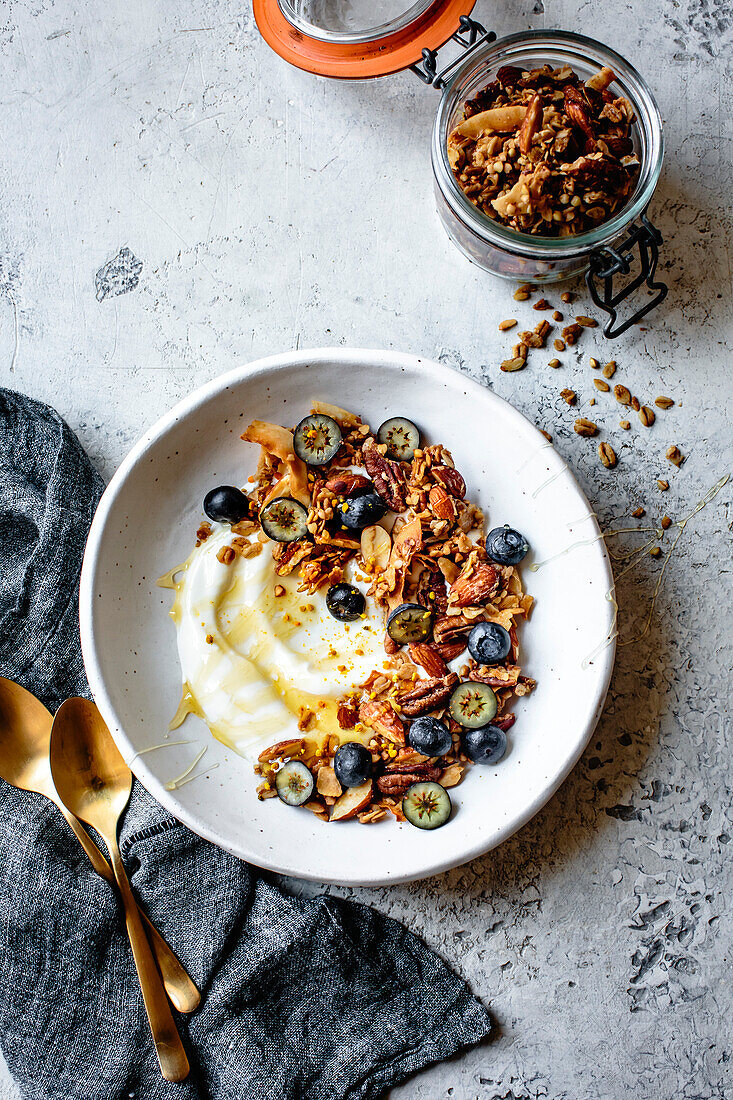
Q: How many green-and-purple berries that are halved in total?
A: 7